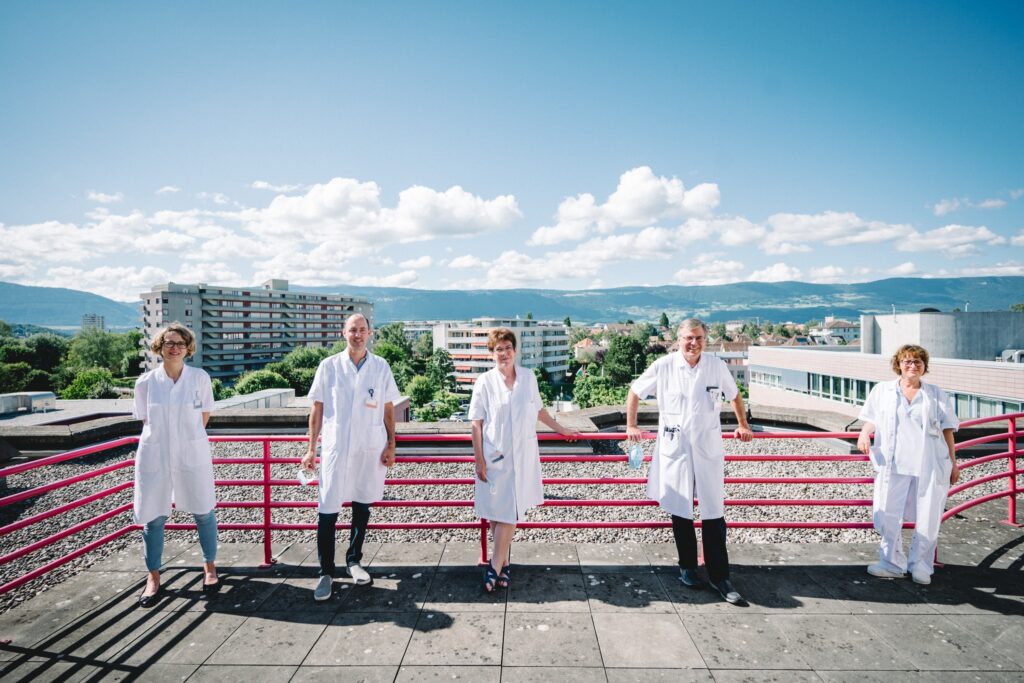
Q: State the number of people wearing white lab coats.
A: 5